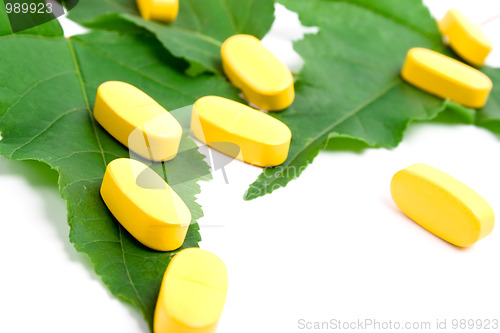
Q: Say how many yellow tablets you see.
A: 9